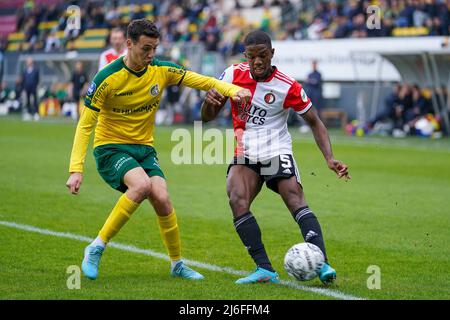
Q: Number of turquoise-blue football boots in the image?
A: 4